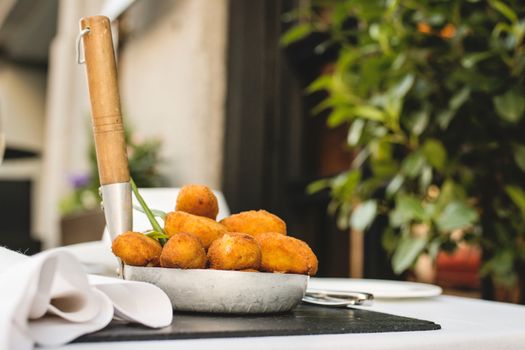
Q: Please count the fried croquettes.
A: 7